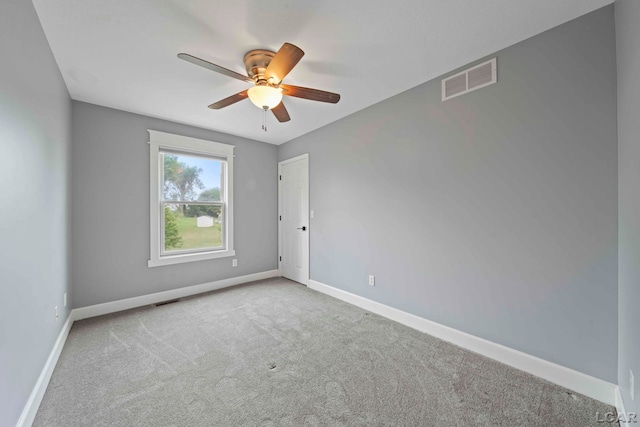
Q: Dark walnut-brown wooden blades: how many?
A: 5